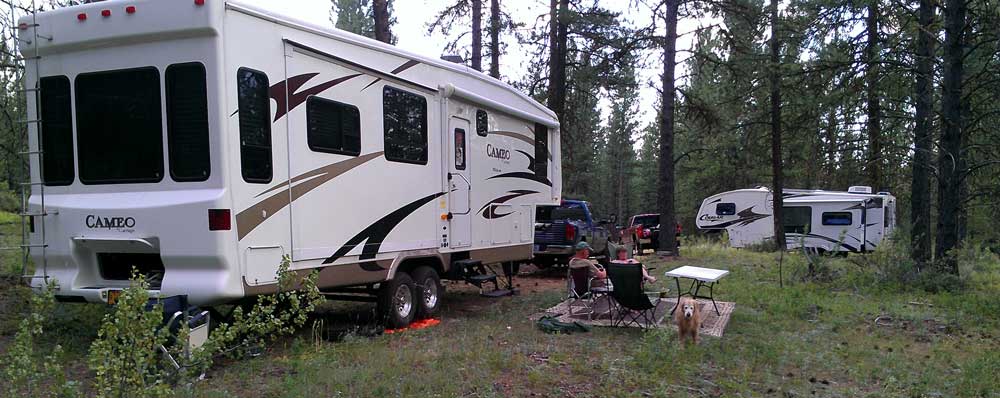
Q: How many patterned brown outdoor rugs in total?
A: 1